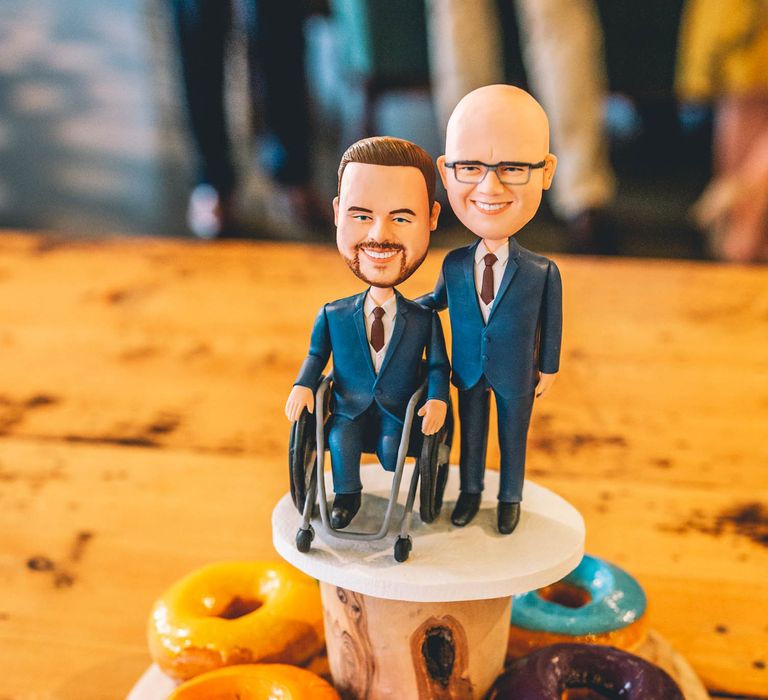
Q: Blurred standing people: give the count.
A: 3